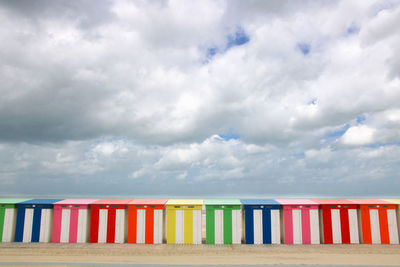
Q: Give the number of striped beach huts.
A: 11